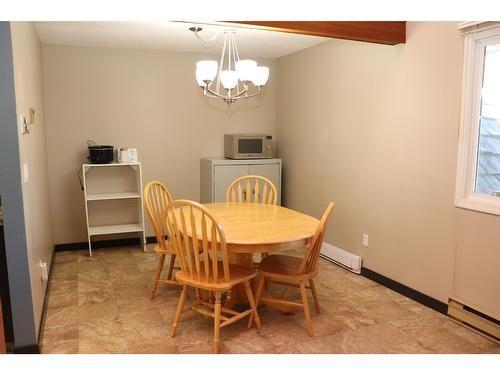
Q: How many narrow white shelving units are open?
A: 1